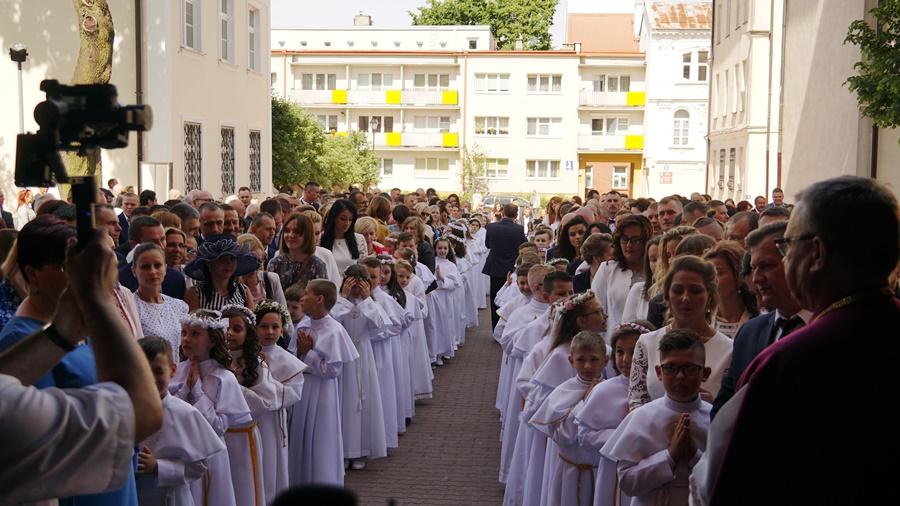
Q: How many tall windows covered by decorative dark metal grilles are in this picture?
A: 3